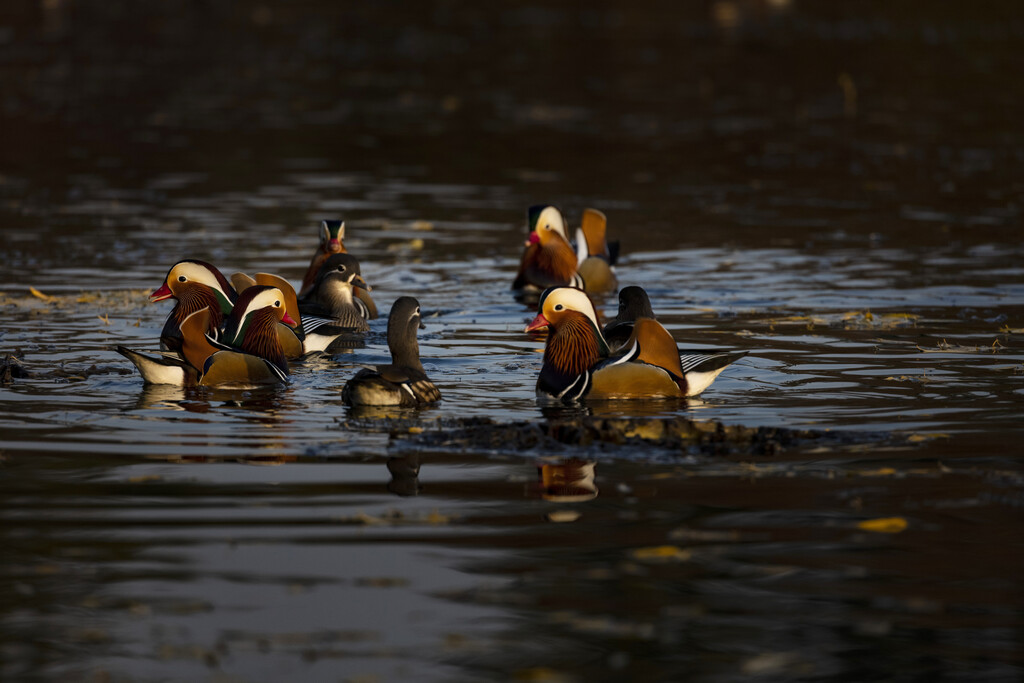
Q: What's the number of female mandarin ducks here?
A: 3